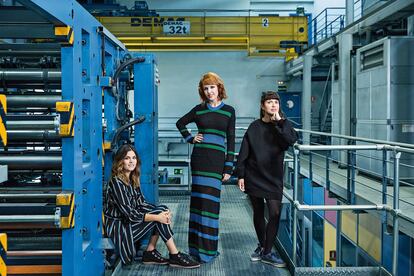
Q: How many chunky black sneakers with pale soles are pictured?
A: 2